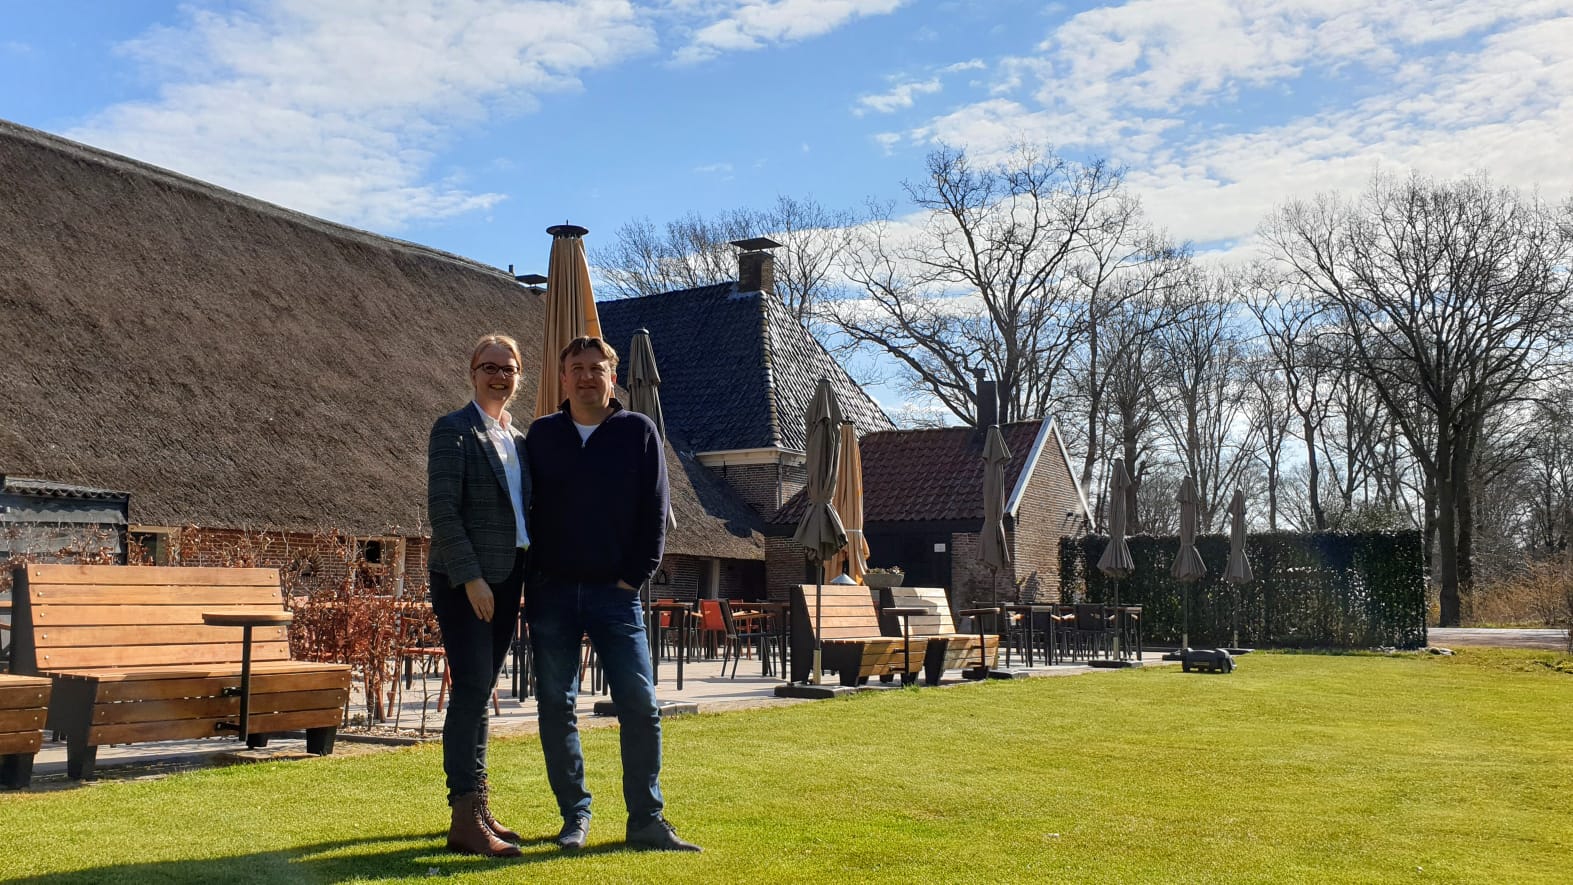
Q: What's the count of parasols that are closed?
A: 8